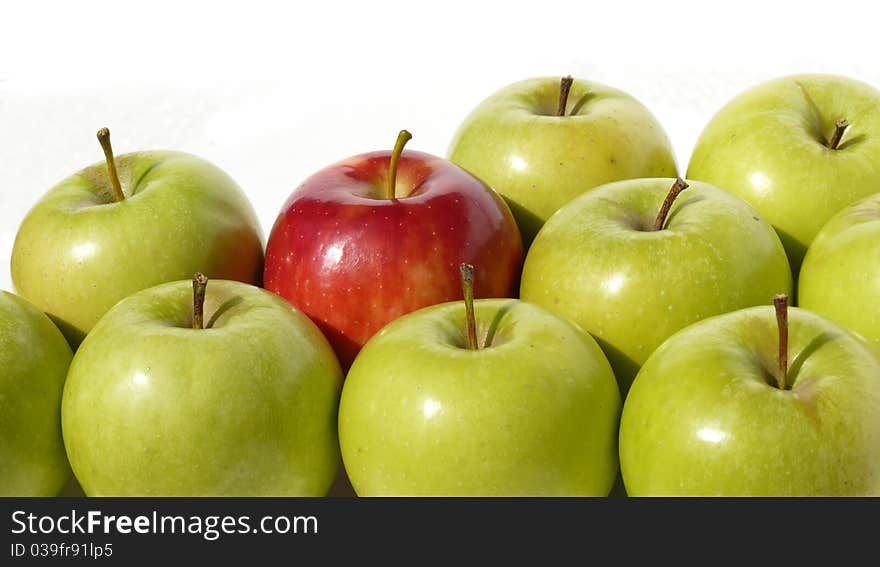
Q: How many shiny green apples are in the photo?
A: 9